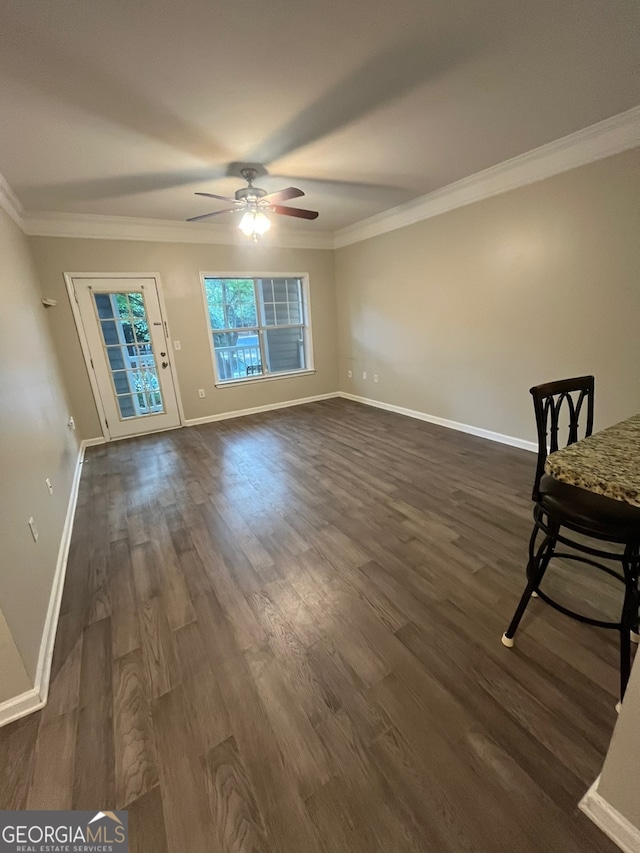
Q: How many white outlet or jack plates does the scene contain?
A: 7